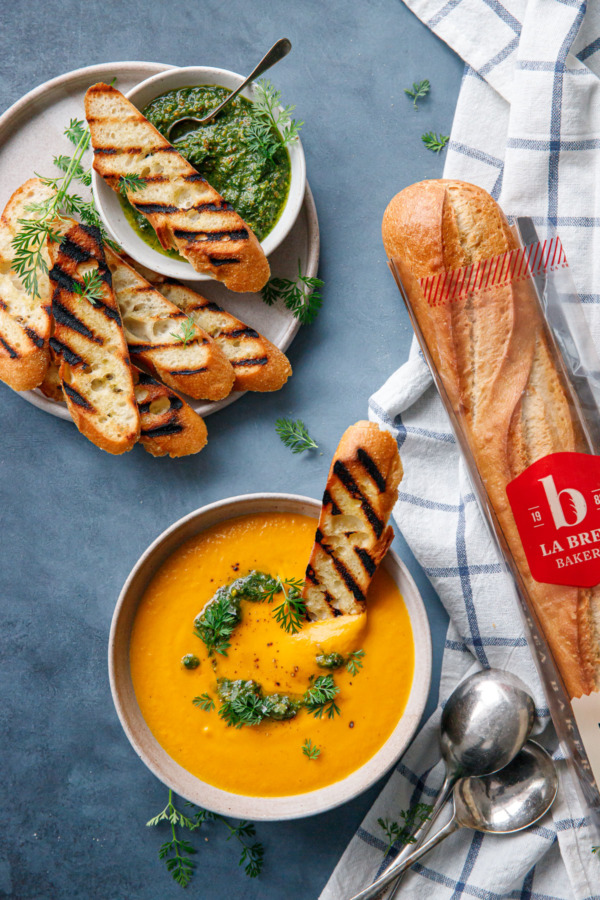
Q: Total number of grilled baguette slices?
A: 7